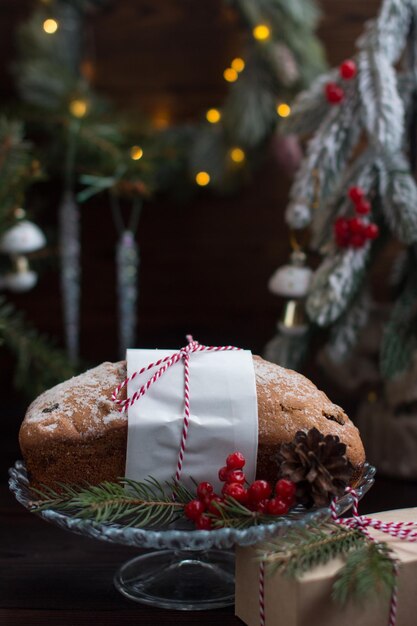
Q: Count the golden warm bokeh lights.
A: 10